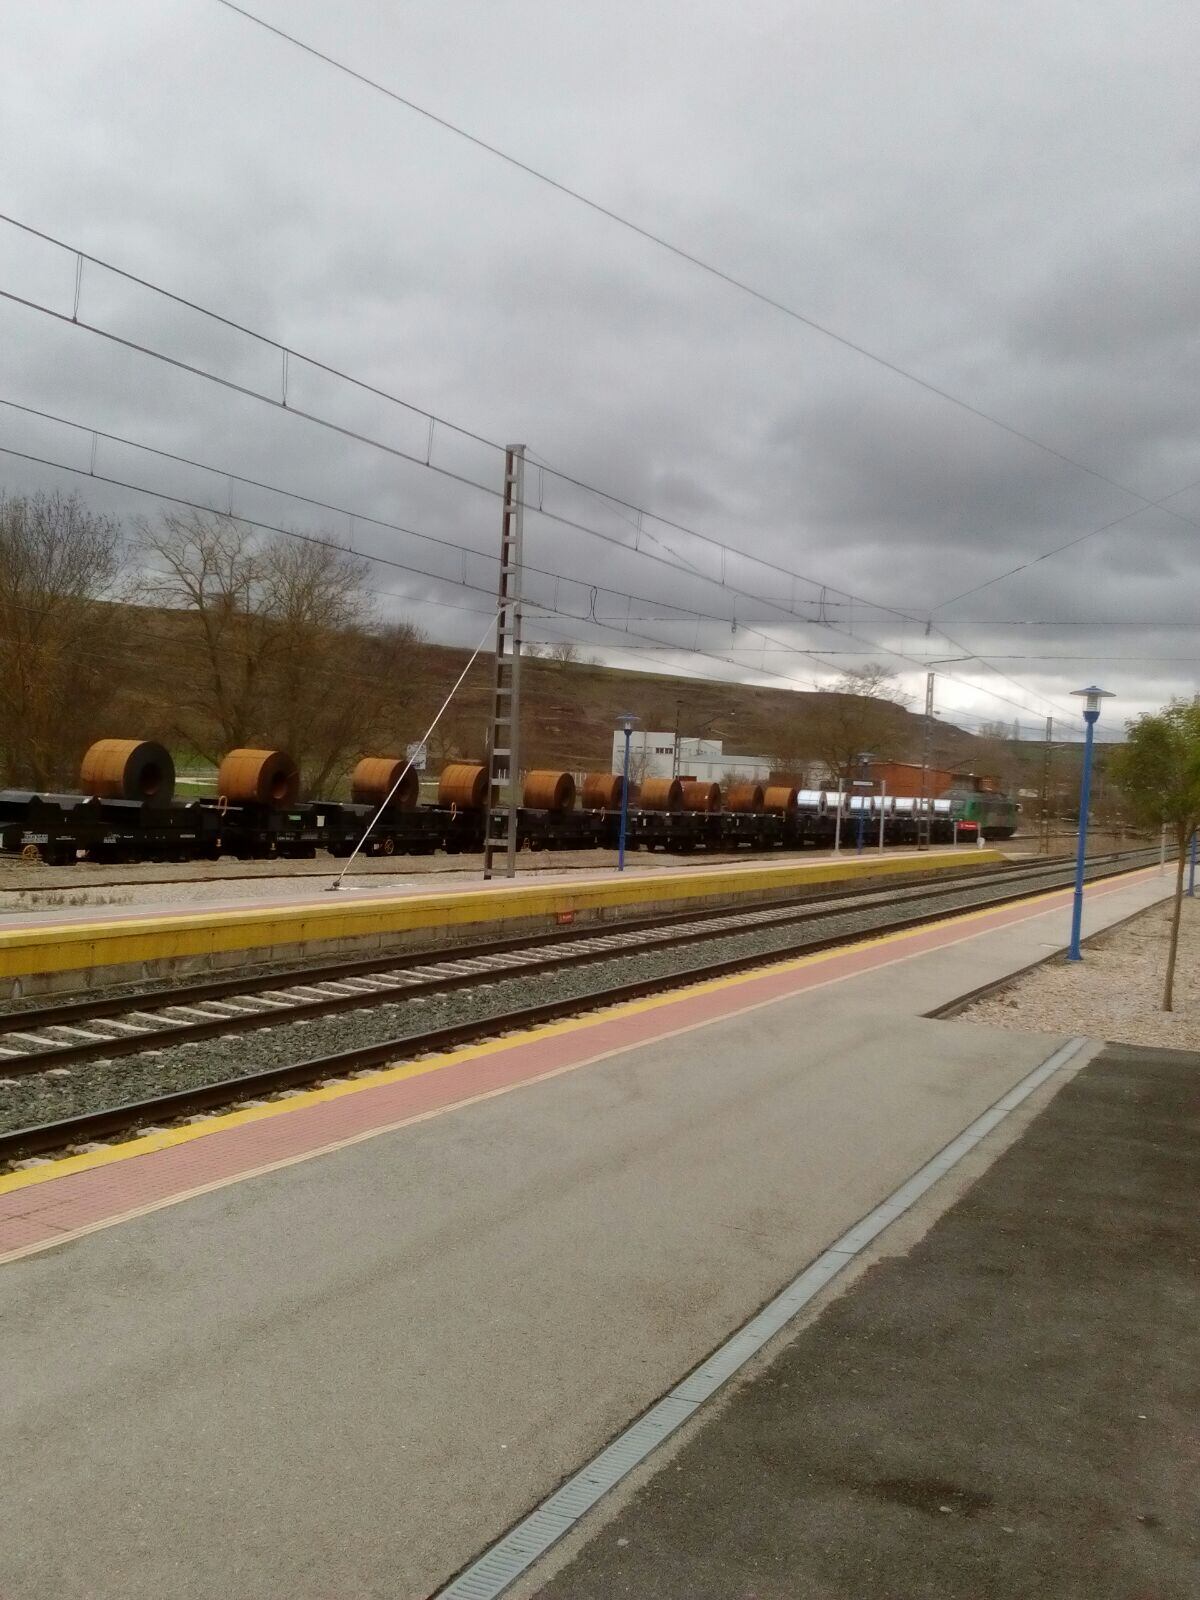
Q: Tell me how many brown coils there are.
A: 10